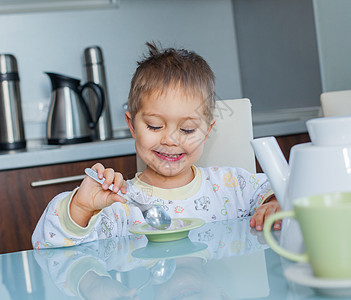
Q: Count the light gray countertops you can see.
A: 1